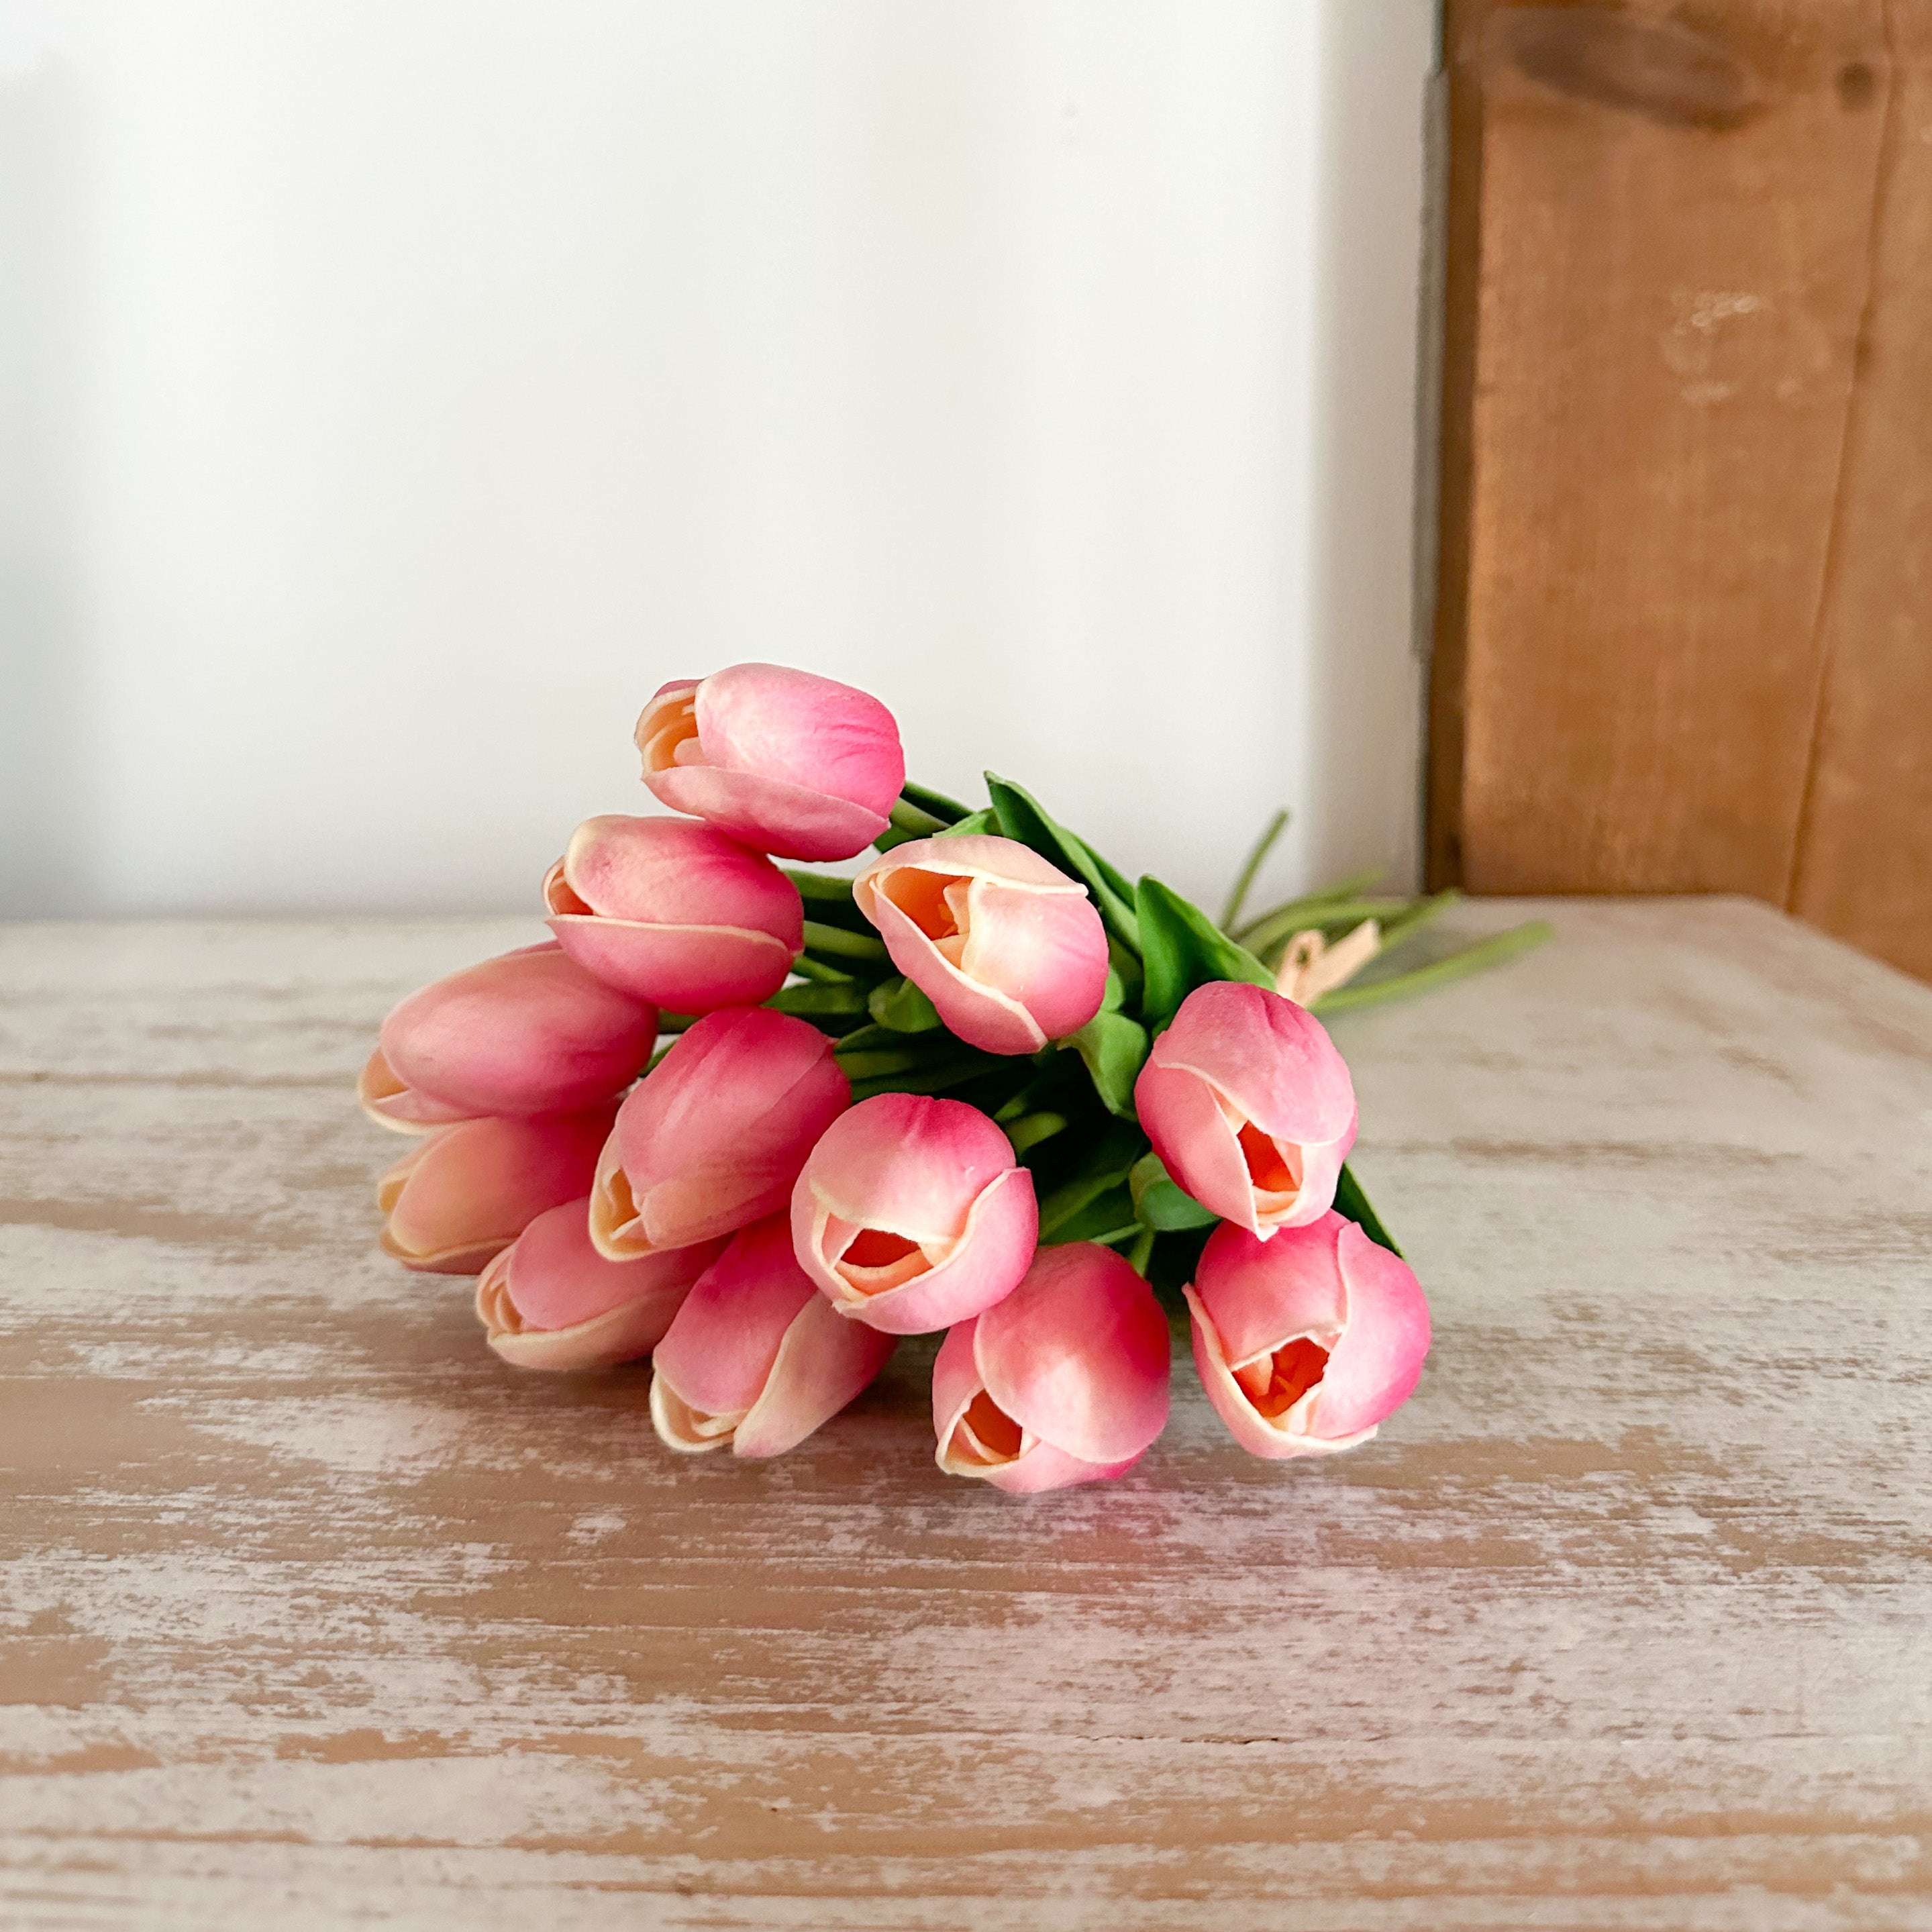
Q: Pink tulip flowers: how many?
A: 12